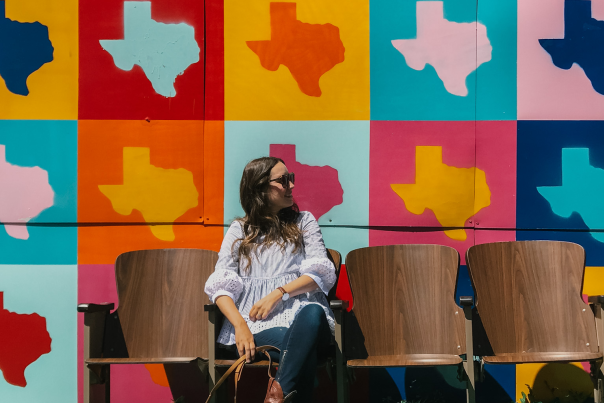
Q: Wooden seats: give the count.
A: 4